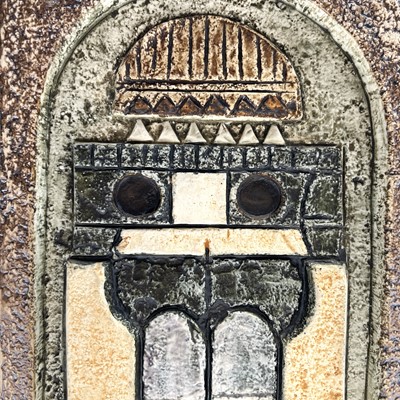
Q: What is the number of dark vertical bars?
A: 11